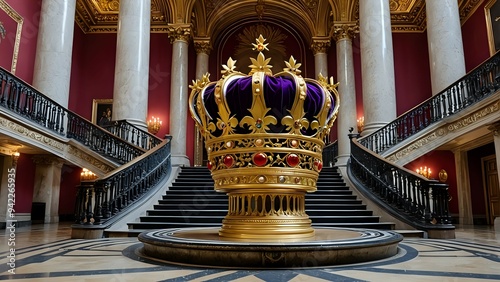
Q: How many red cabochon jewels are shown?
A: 5